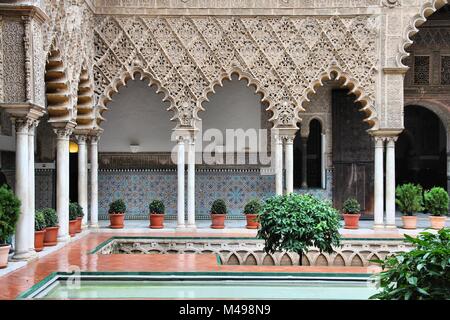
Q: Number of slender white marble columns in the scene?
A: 11